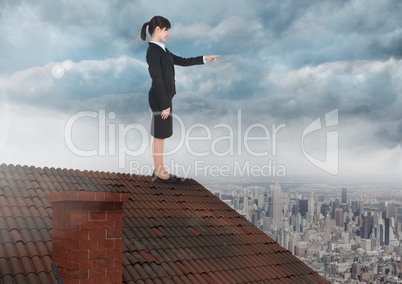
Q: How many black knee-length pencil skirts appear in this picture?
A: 1